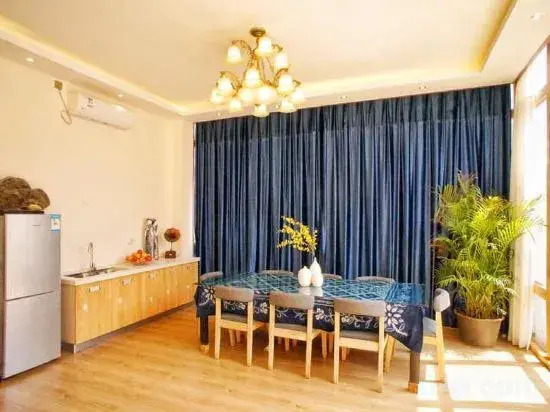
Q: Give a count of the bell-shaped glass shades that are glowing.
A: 11